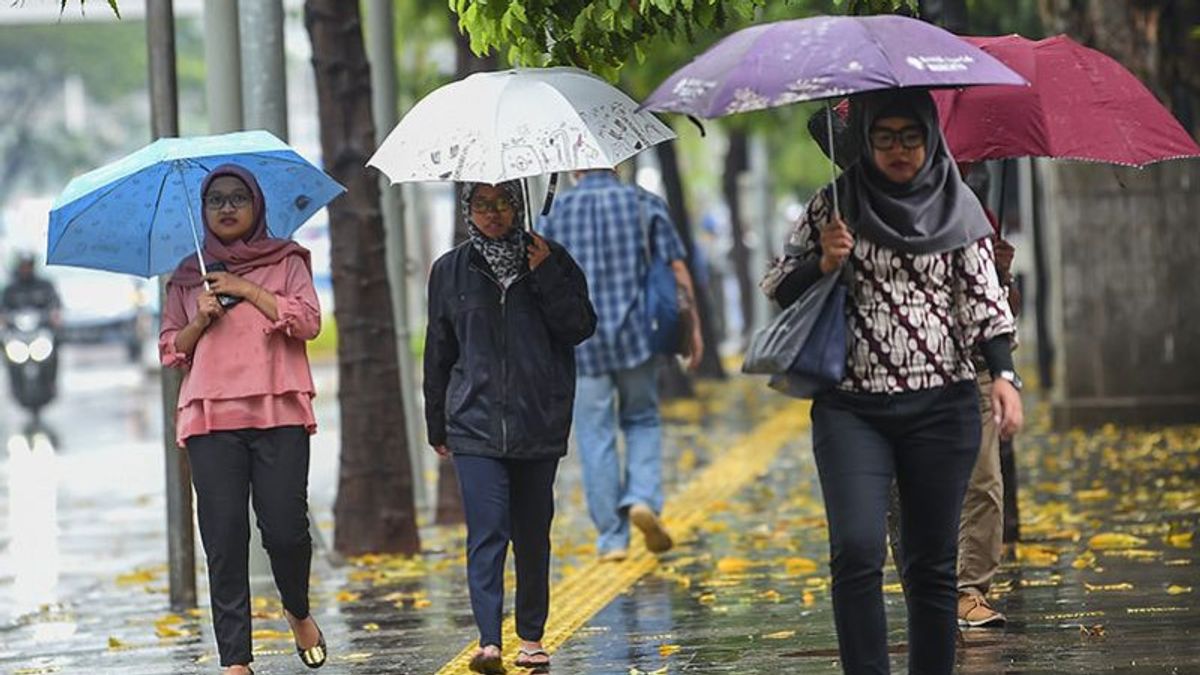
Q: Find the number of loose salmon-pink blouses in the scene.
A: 1